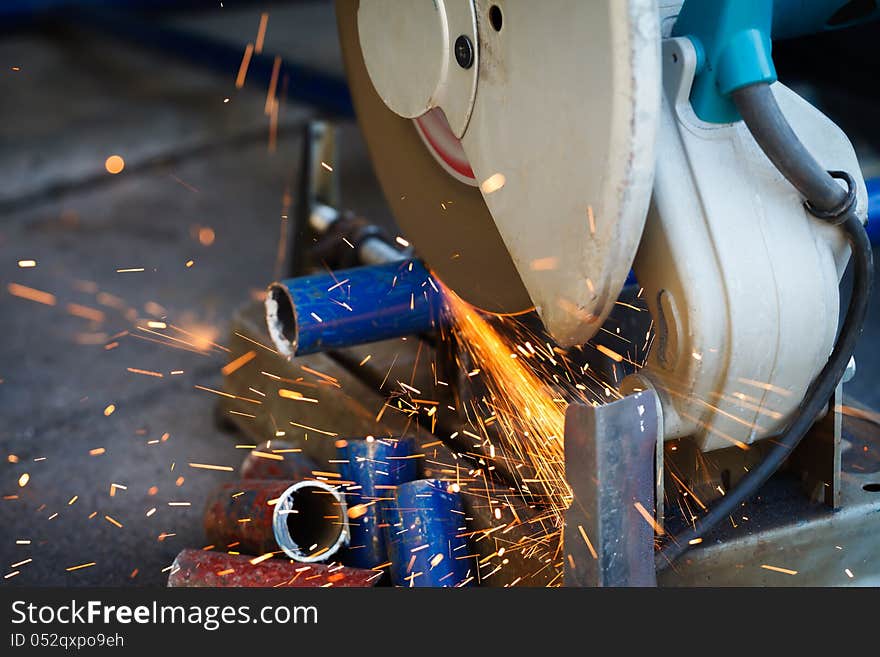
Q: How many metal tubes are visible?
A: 6